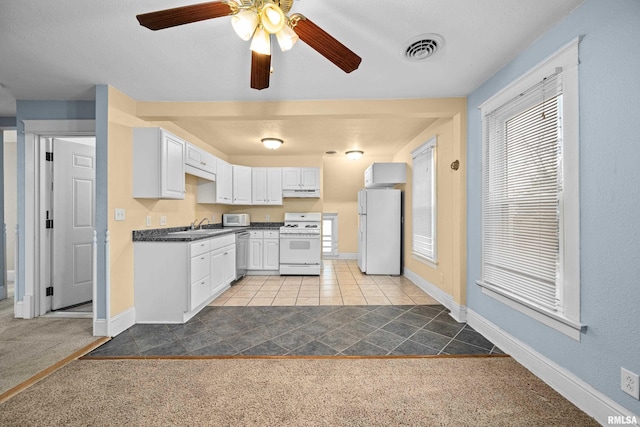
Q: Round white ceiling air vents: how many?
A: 1